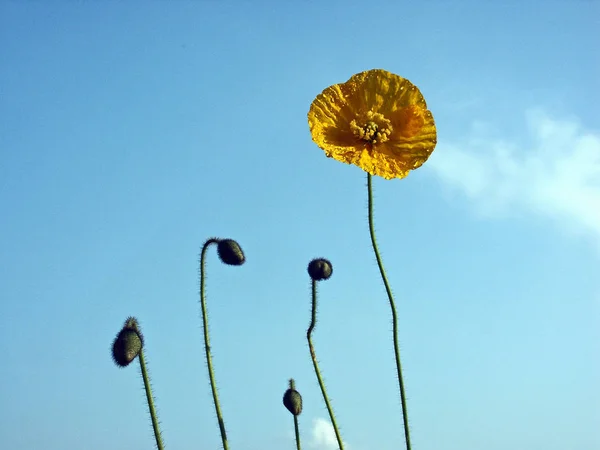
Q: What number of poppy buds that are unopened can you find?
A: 4